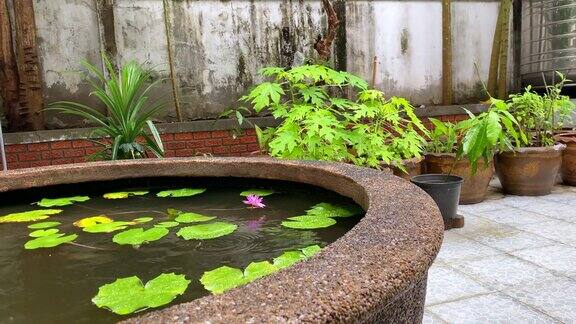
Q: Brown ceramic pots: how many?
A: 4